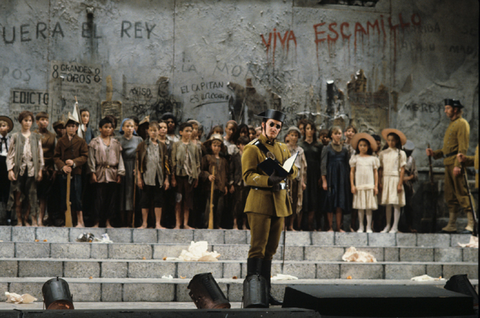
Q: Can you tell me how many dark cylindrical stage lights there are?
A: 4